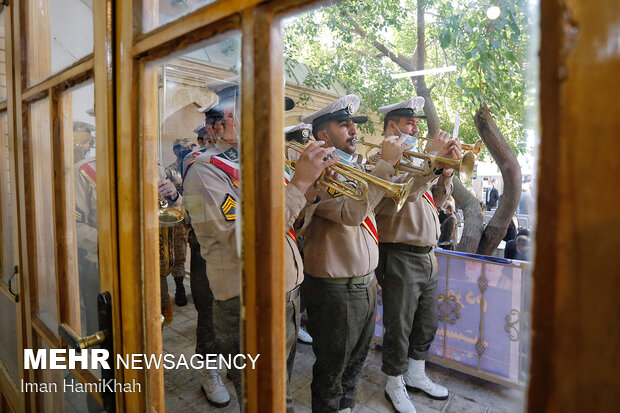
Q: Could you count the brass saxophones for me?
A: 1